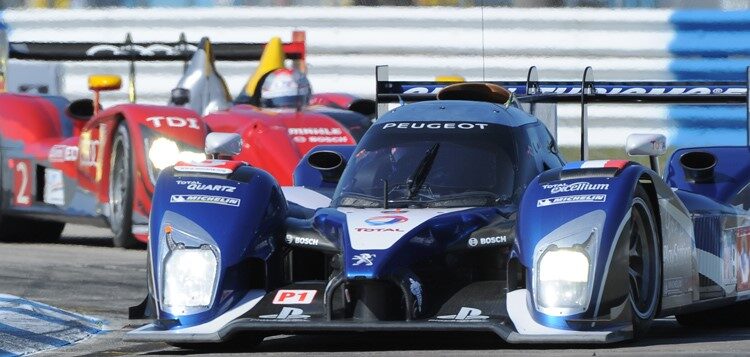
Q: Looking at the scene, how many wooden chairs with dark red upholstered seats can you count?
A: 0